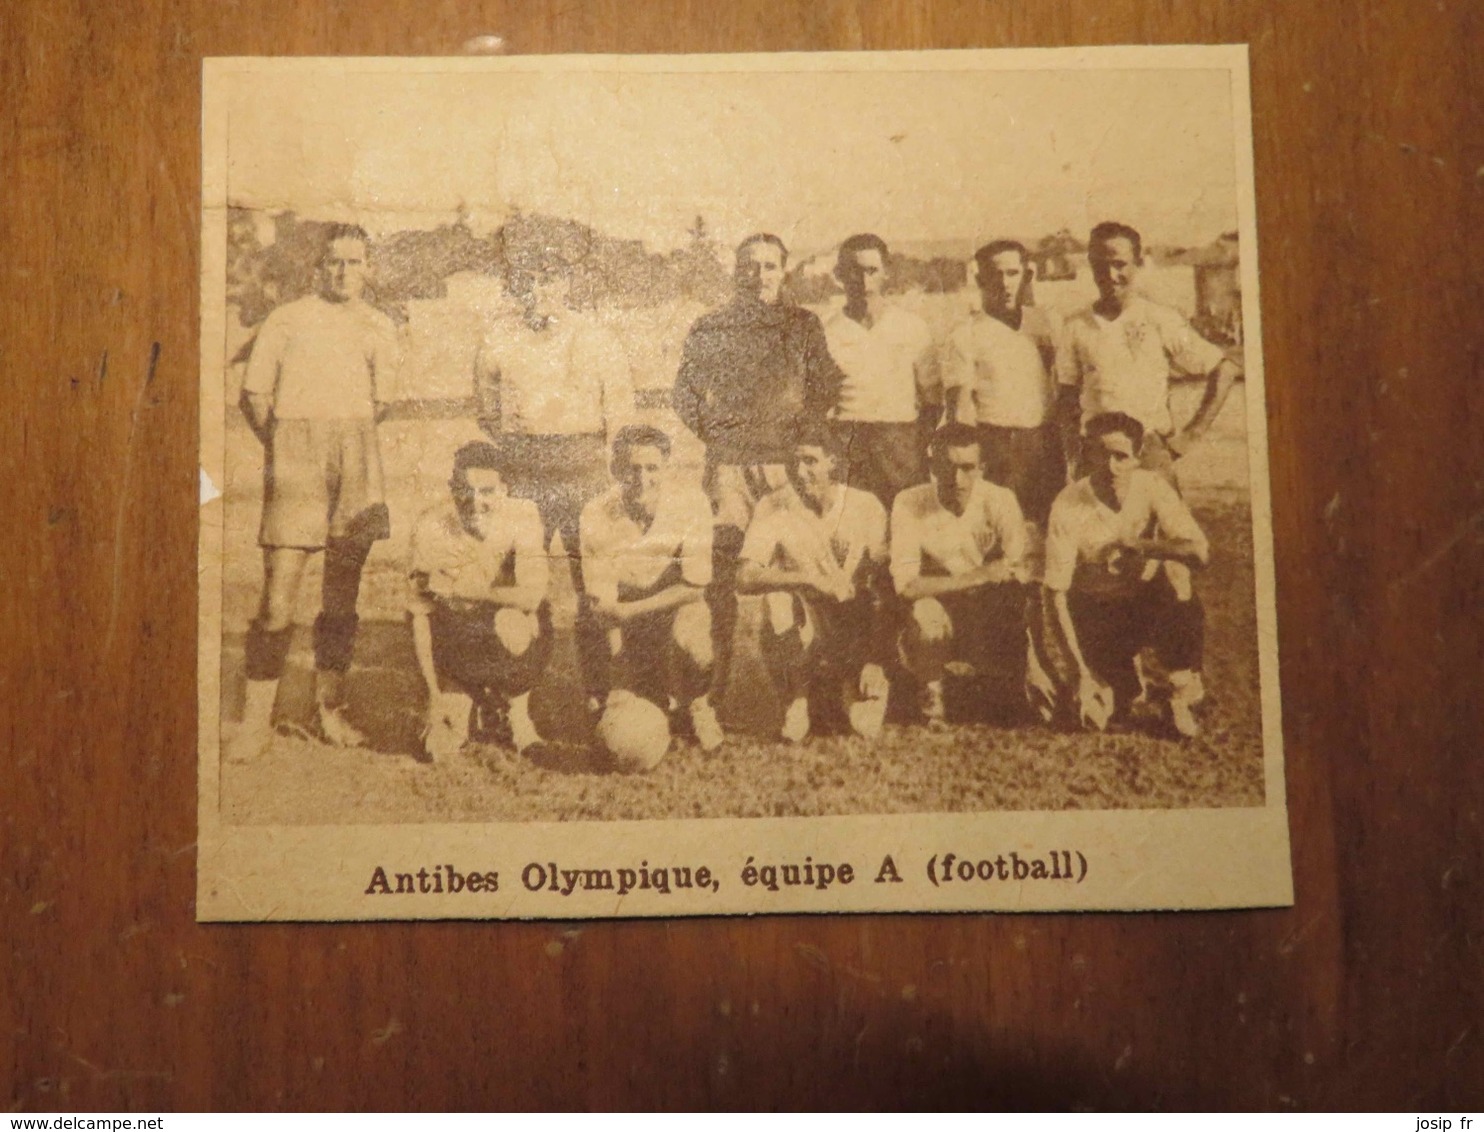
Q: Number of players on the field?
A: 11